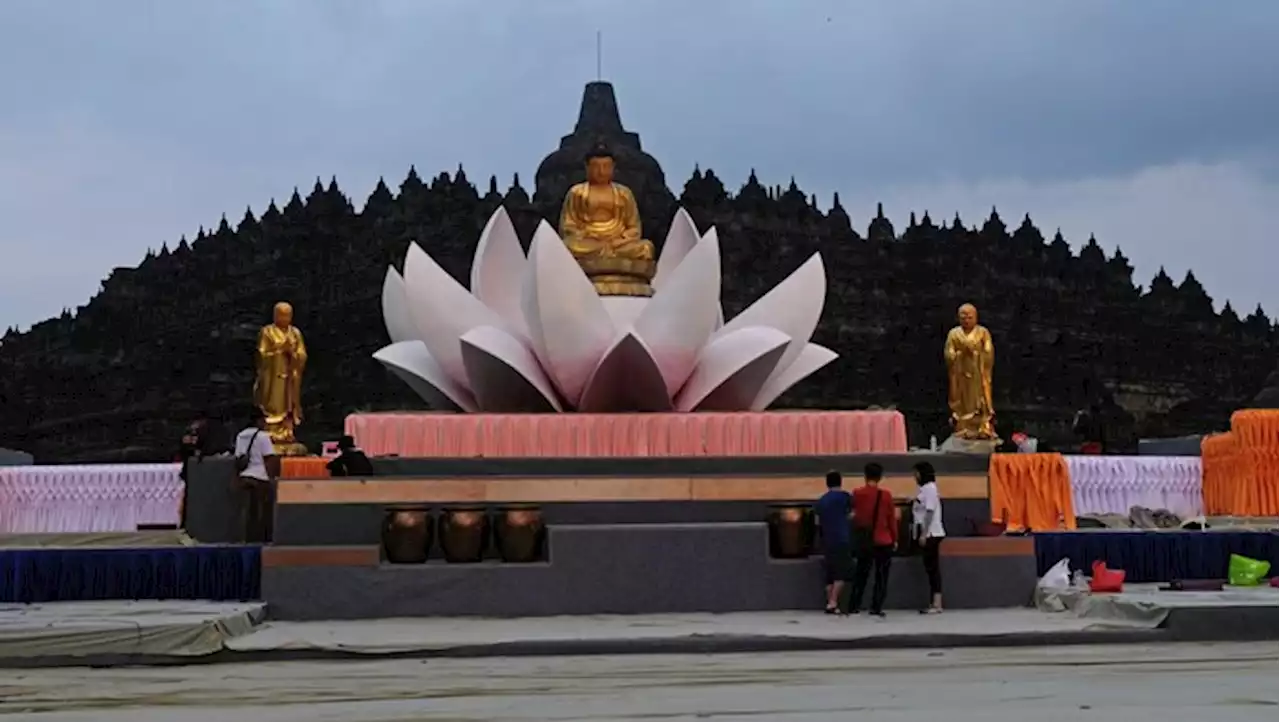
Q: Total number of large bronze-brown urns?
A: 5